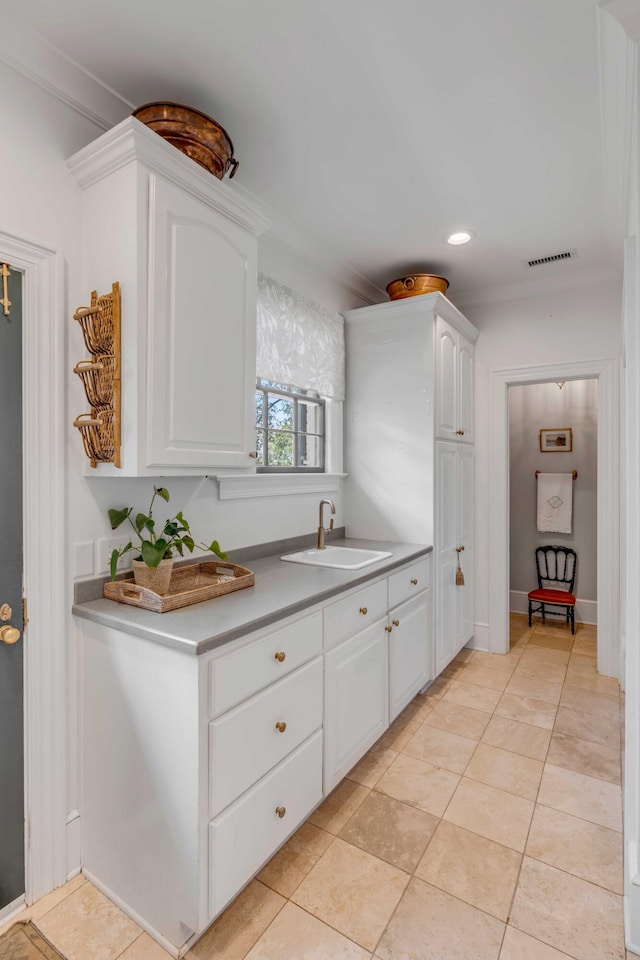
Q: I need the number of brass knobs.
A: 13